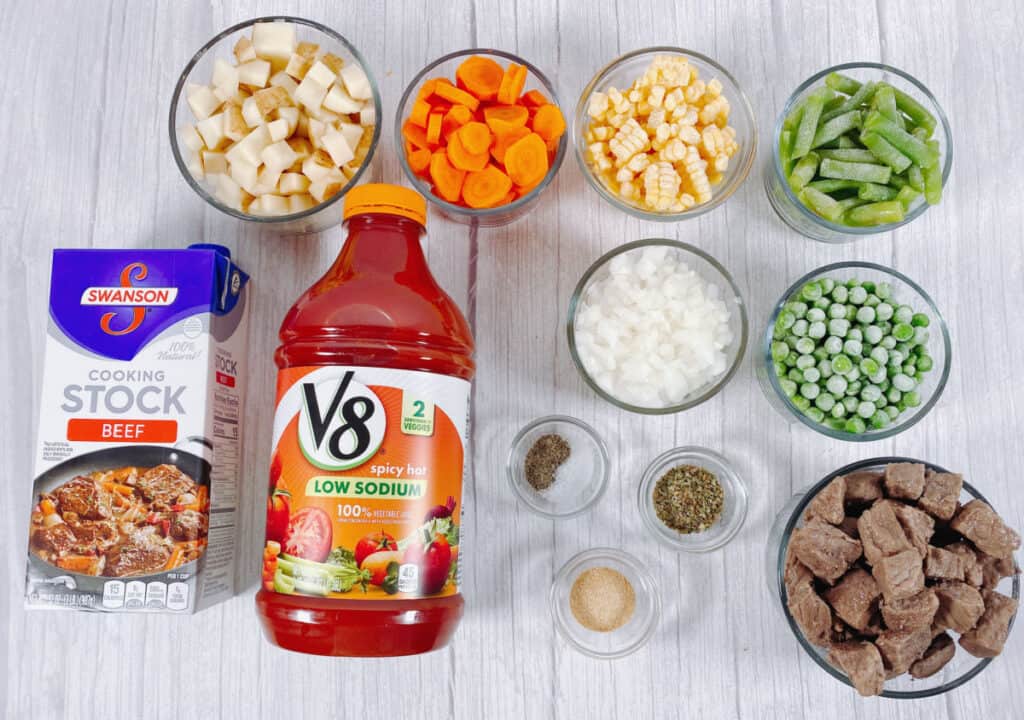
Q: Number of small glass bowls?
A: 3